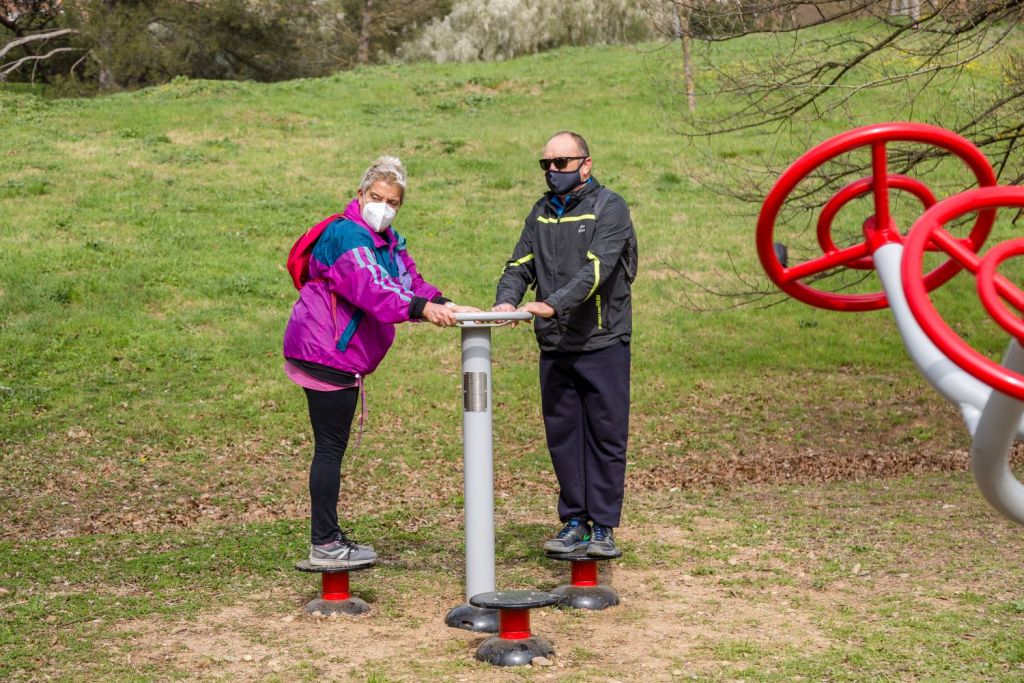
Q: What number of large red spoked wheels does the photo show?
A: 2